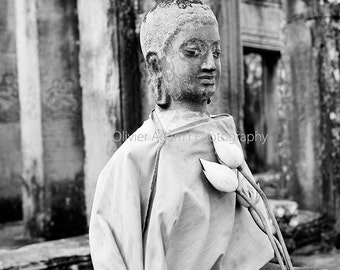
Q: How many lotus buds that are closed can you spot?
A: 2